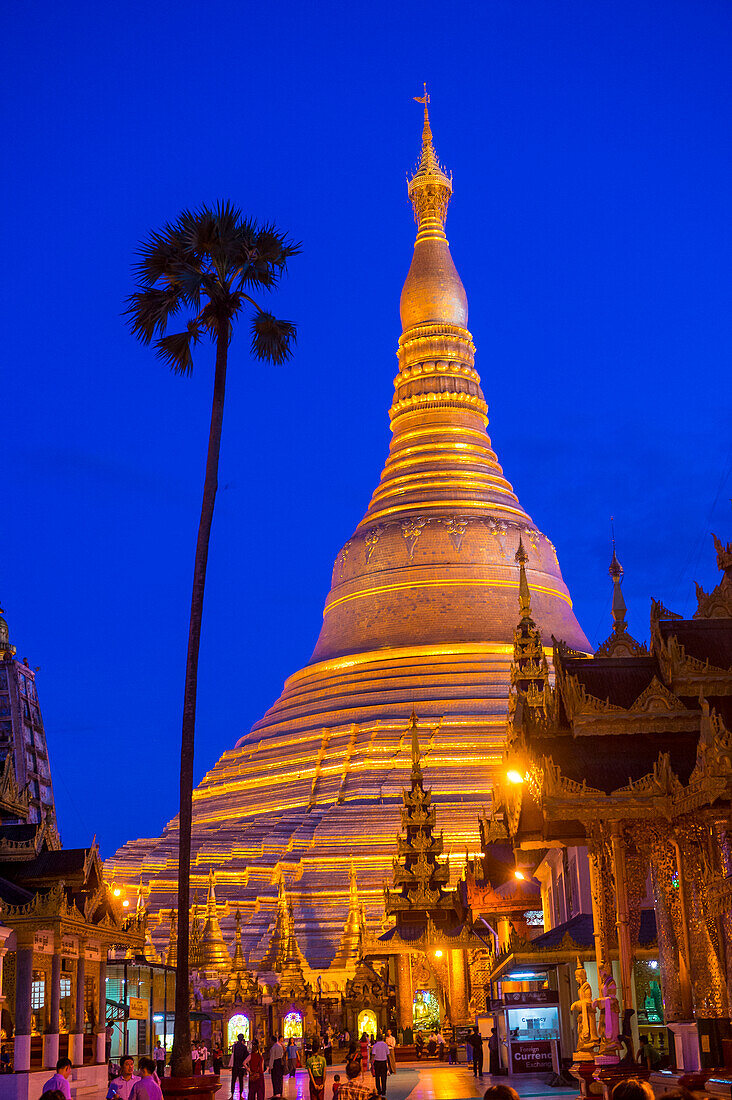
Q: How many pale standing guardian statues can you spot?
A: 2